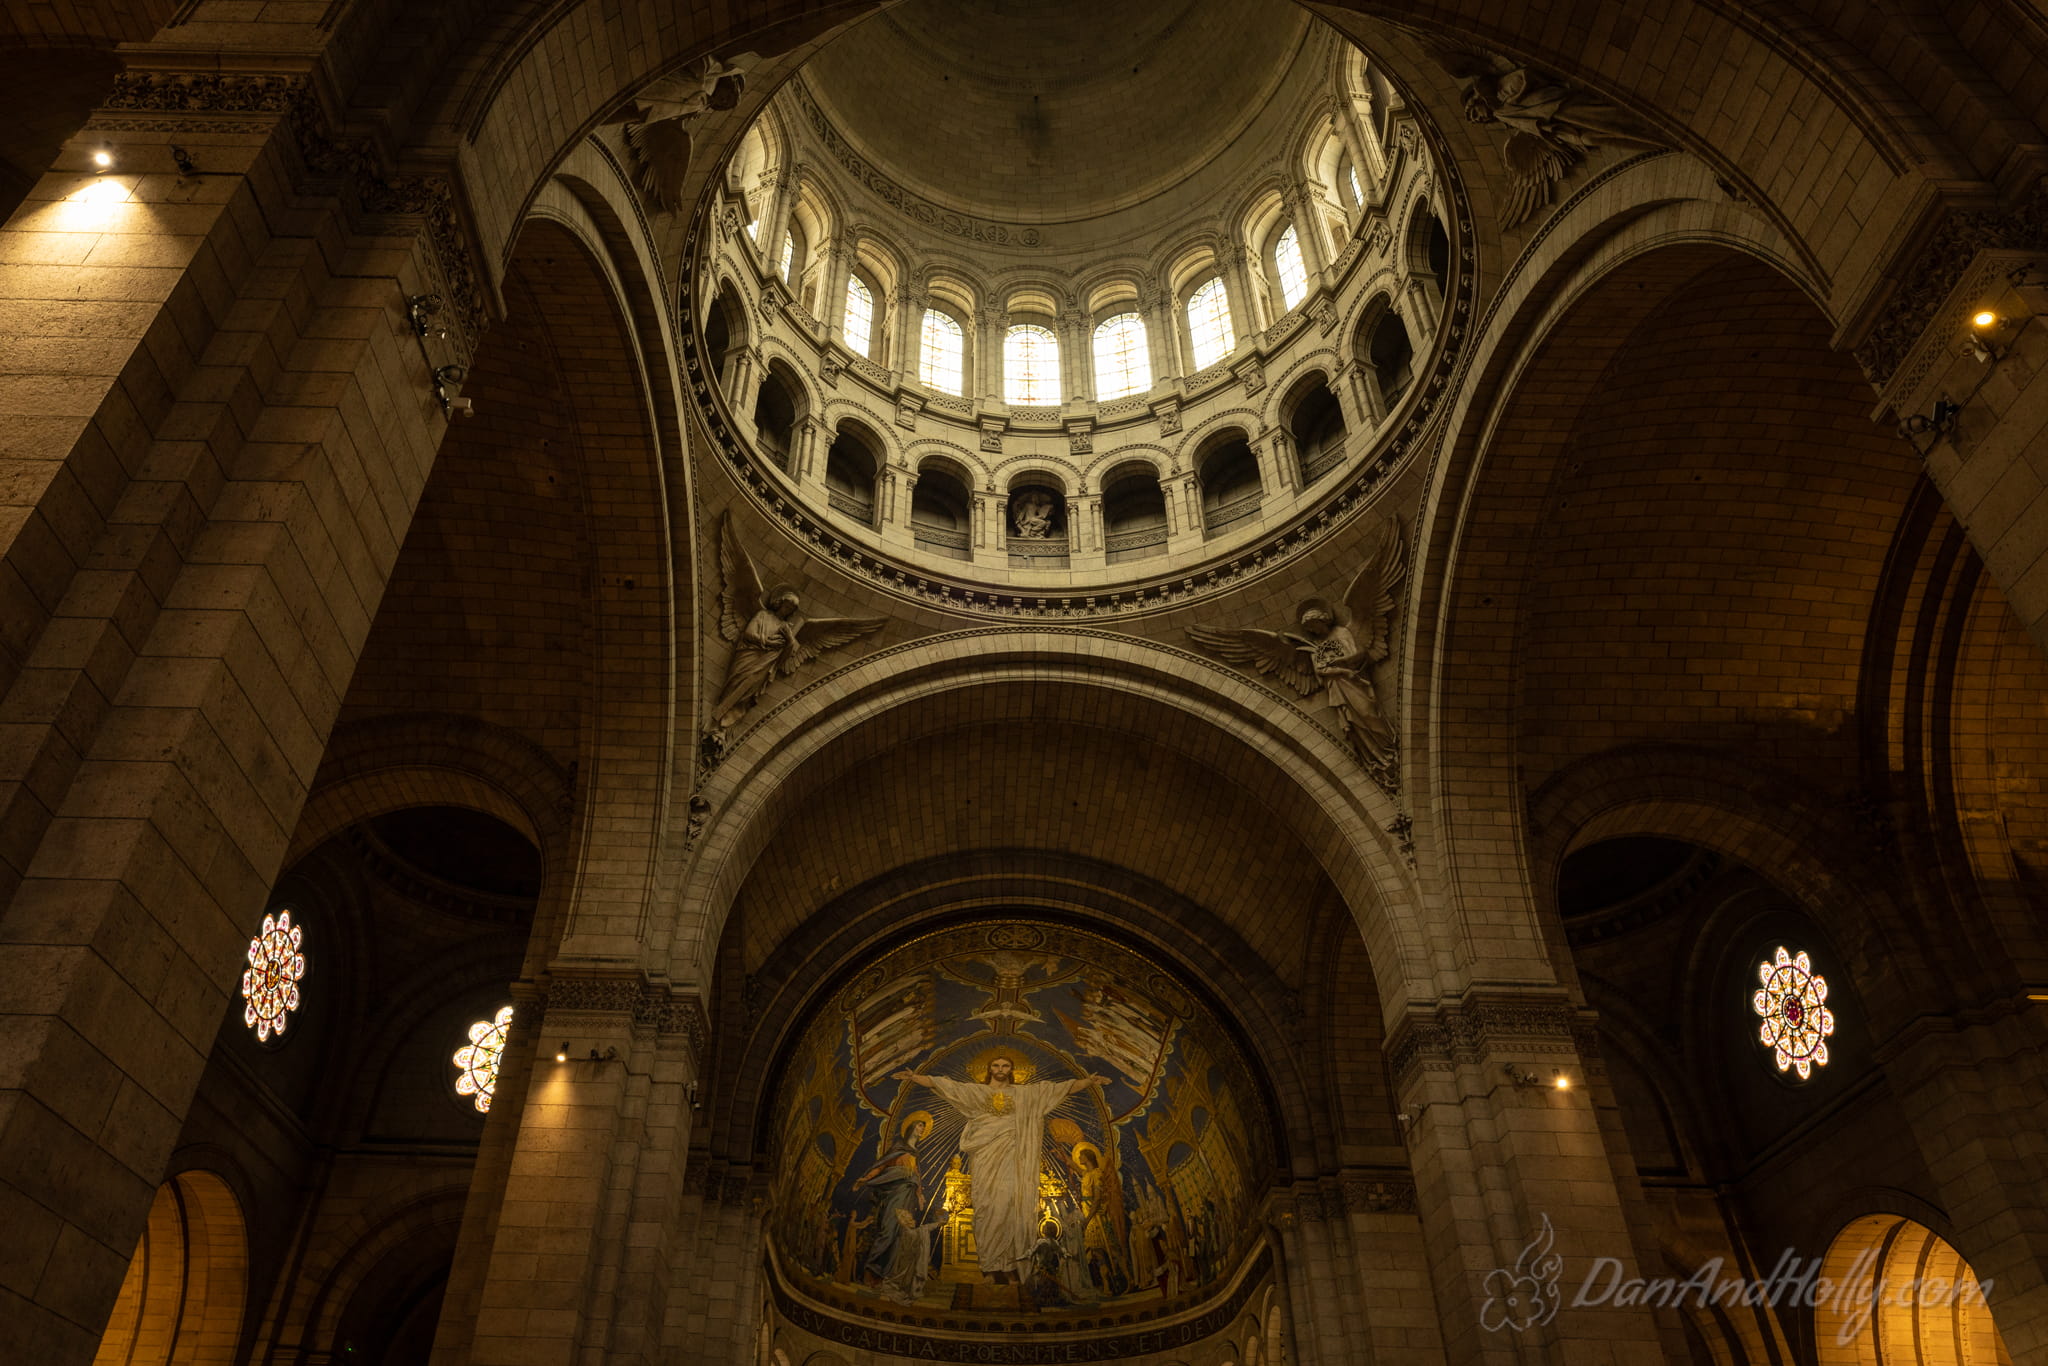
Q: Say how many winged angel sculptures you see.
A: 4